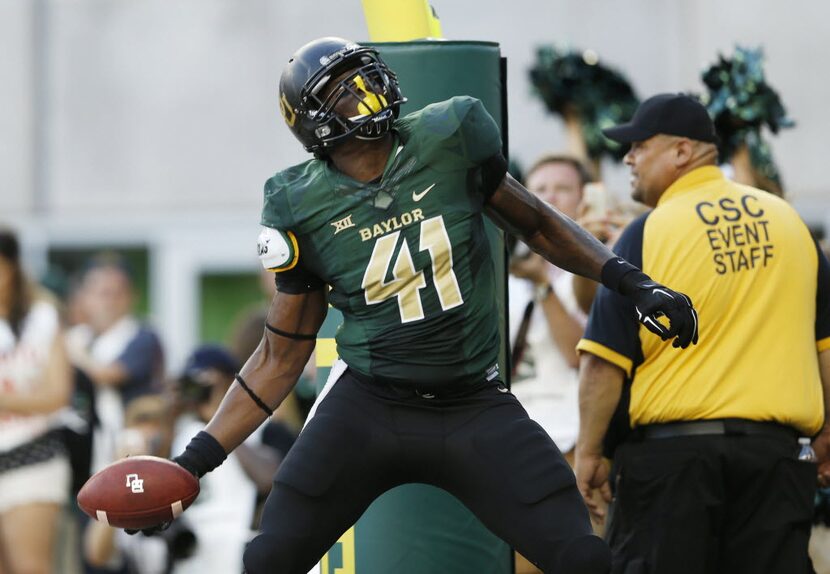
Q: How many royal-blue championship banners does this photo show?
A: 0